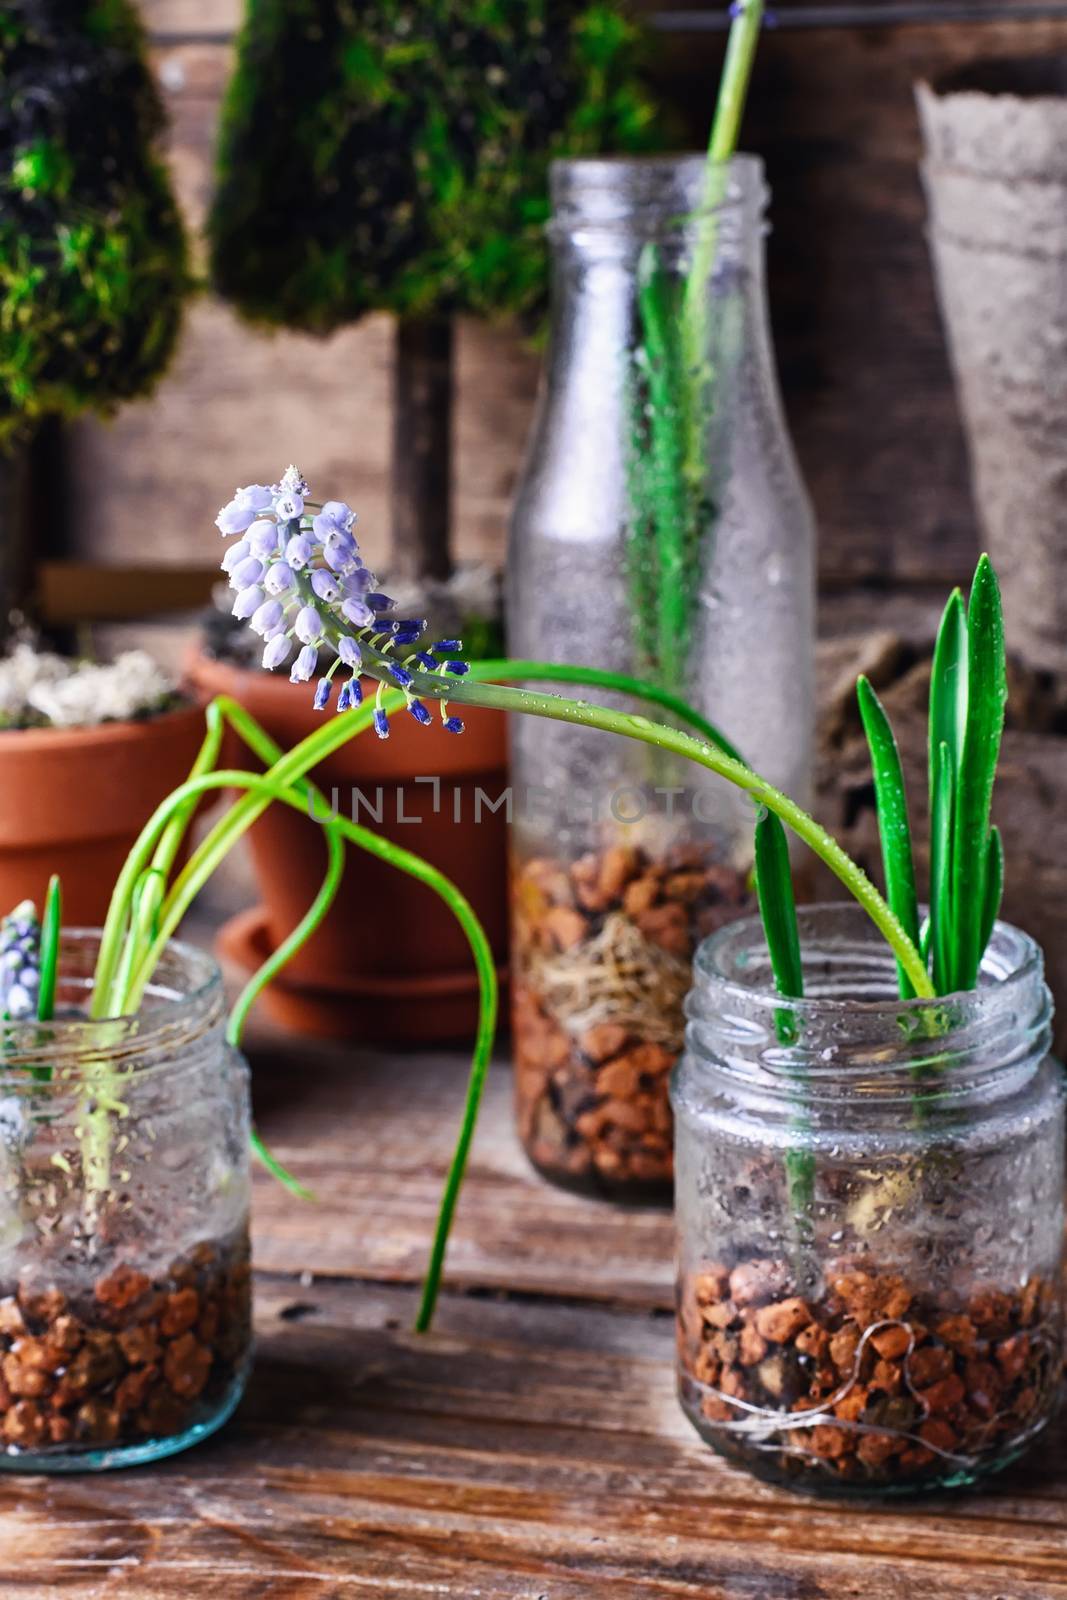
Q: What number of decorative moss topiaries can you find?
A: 2